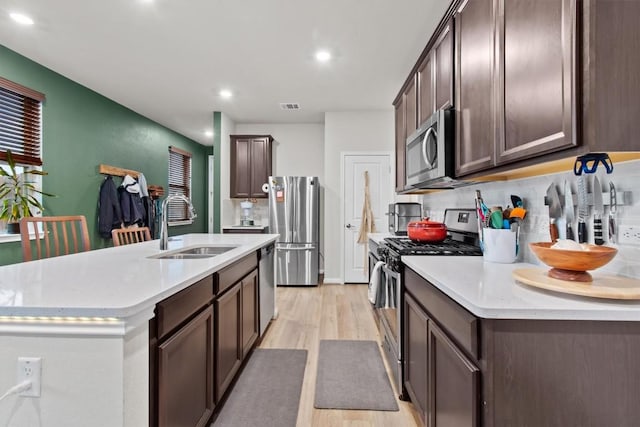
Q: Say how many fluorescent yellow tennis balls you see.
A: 0